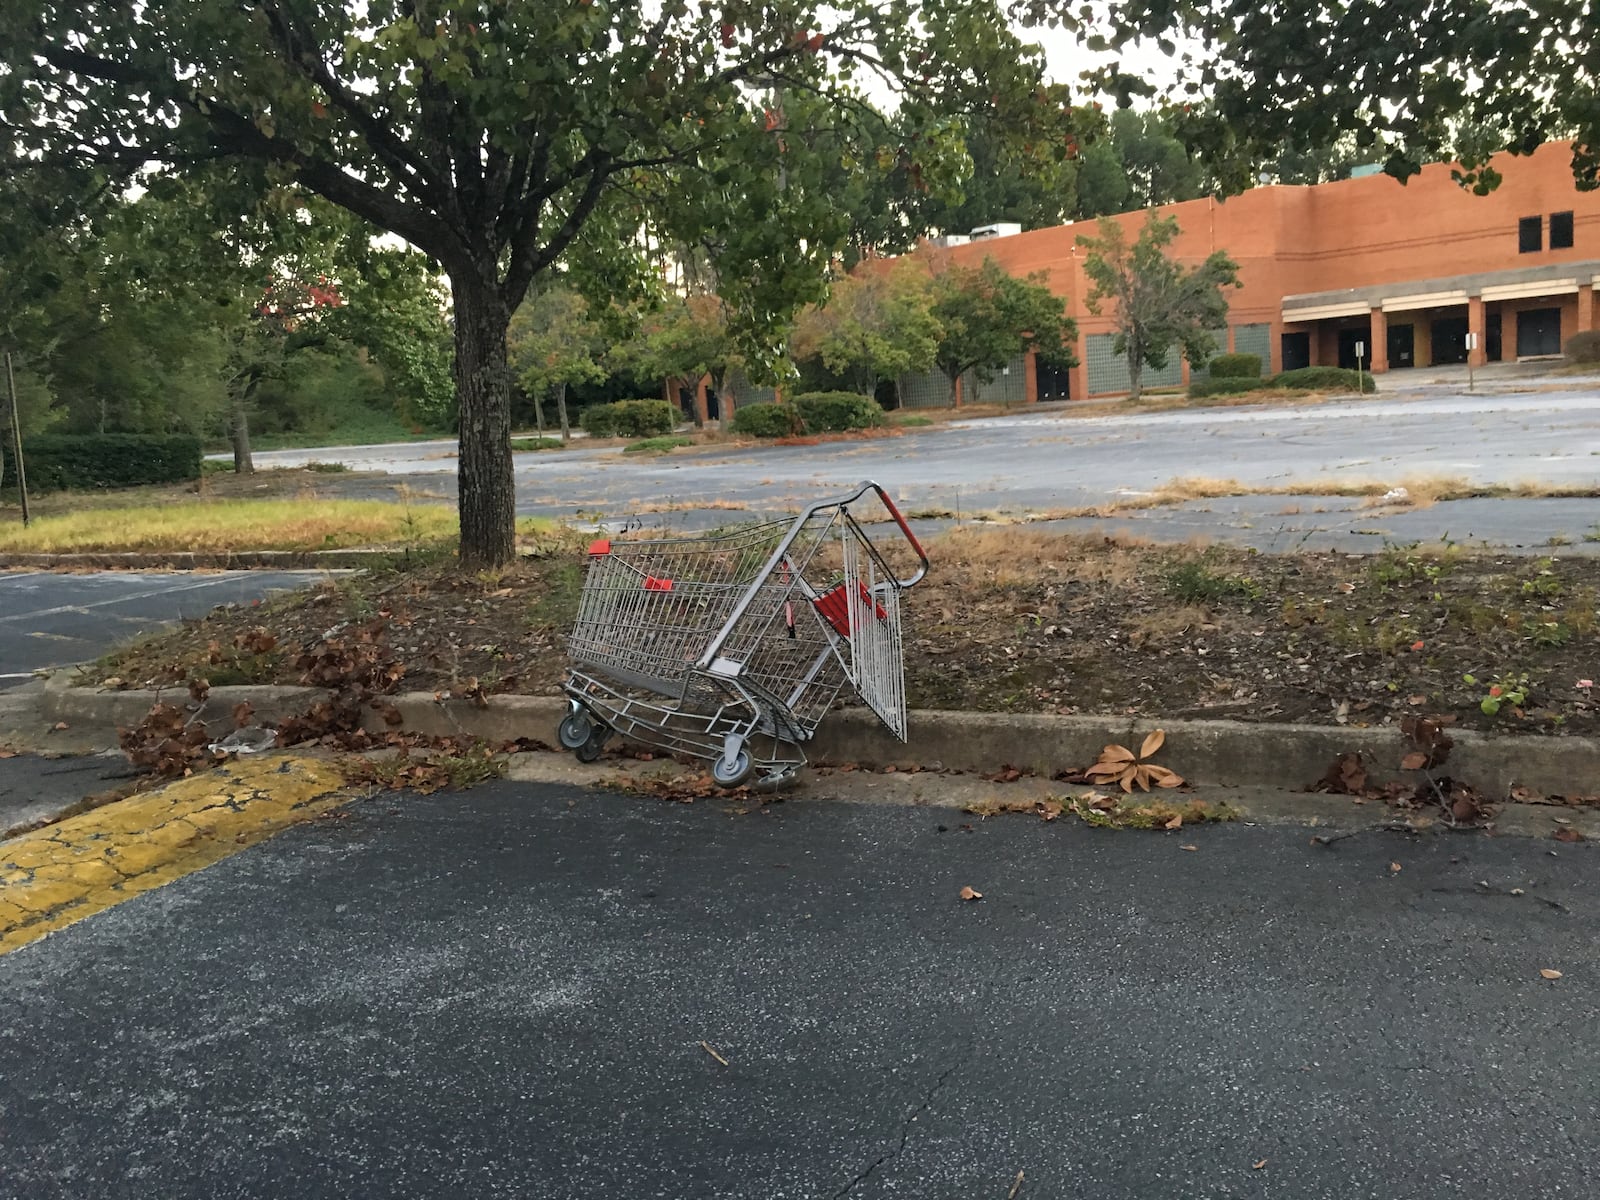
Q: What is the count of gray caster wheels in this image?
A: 4